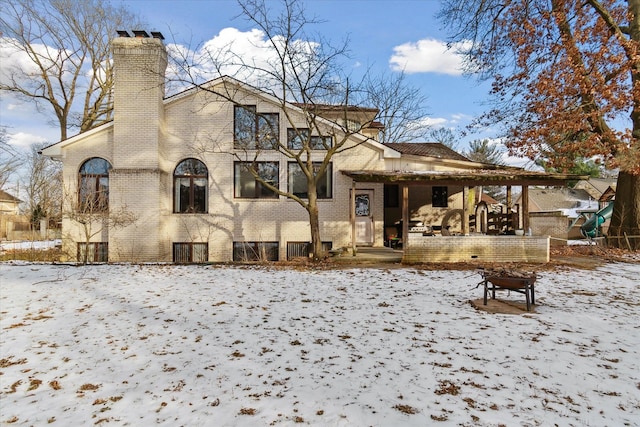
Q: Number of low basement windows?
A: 4